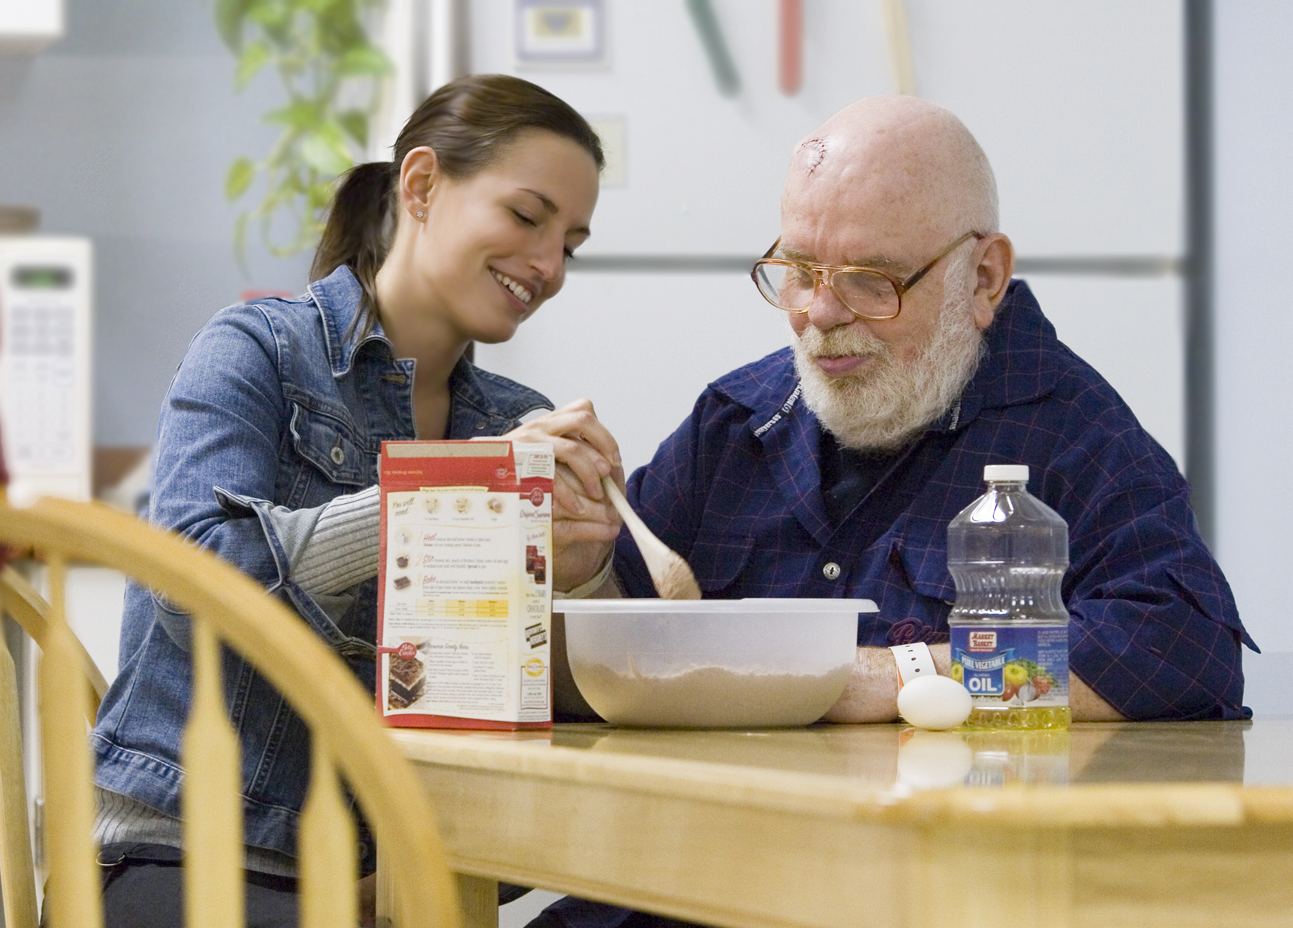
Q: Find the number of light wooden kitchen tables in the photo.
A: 1